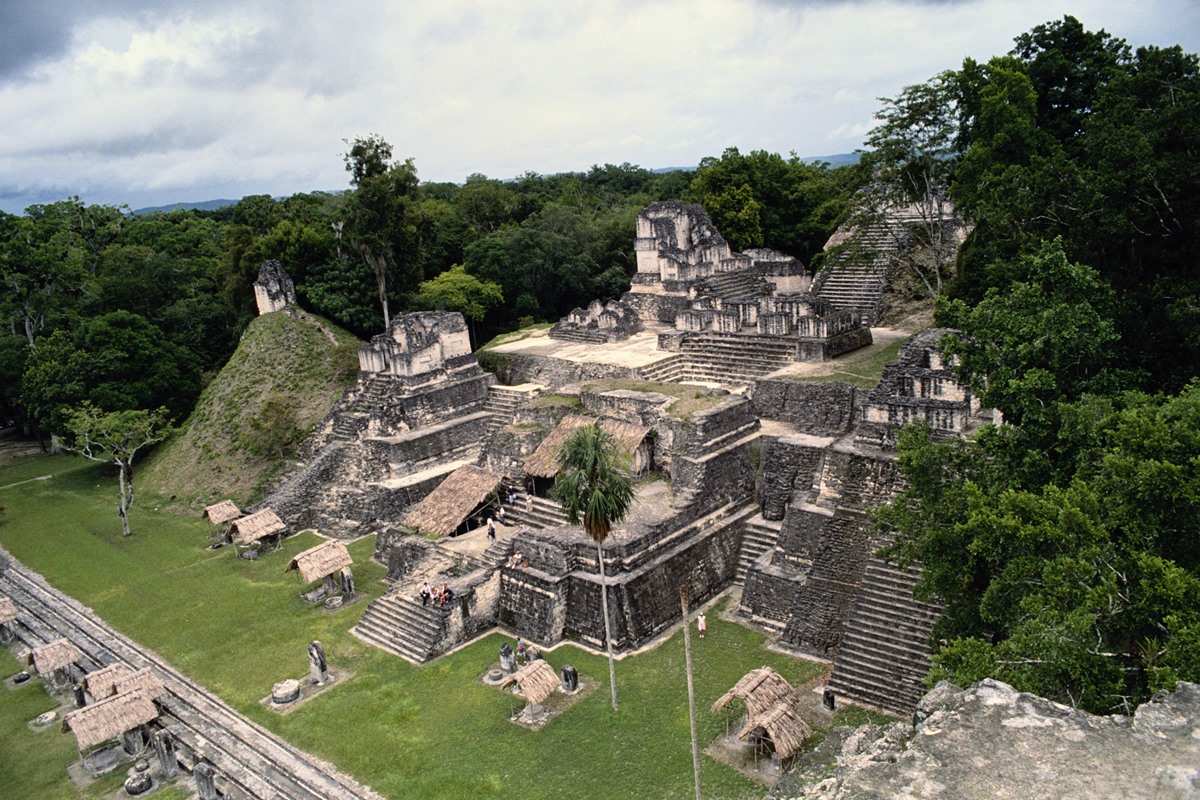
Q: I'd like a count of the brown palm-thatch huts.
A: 13